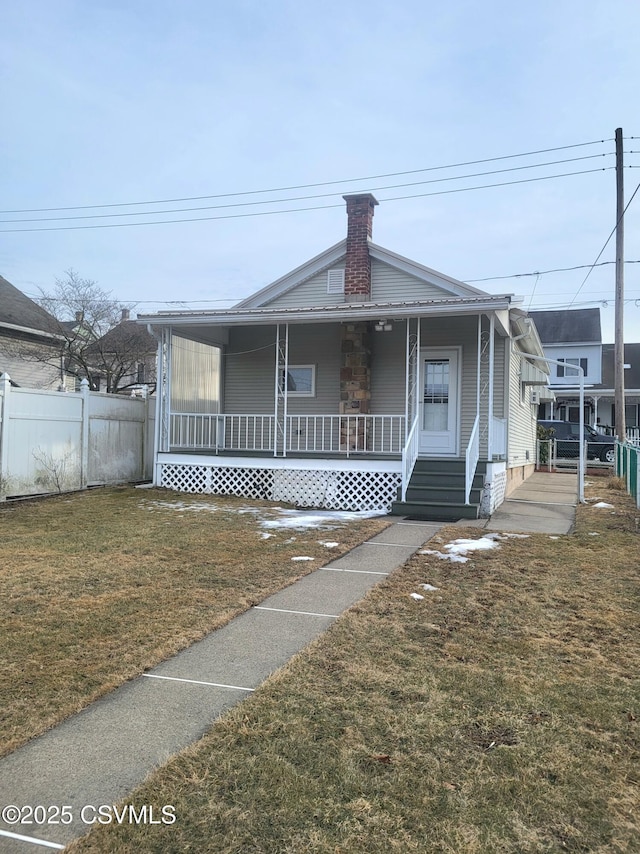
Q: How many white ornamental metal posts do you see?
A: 4